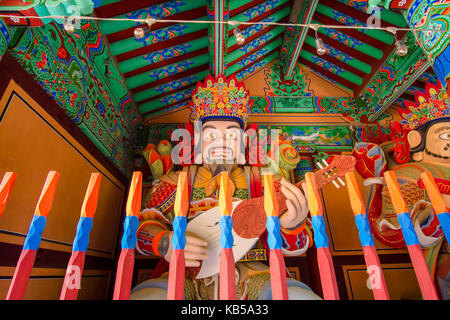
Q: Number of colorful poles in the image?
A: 11